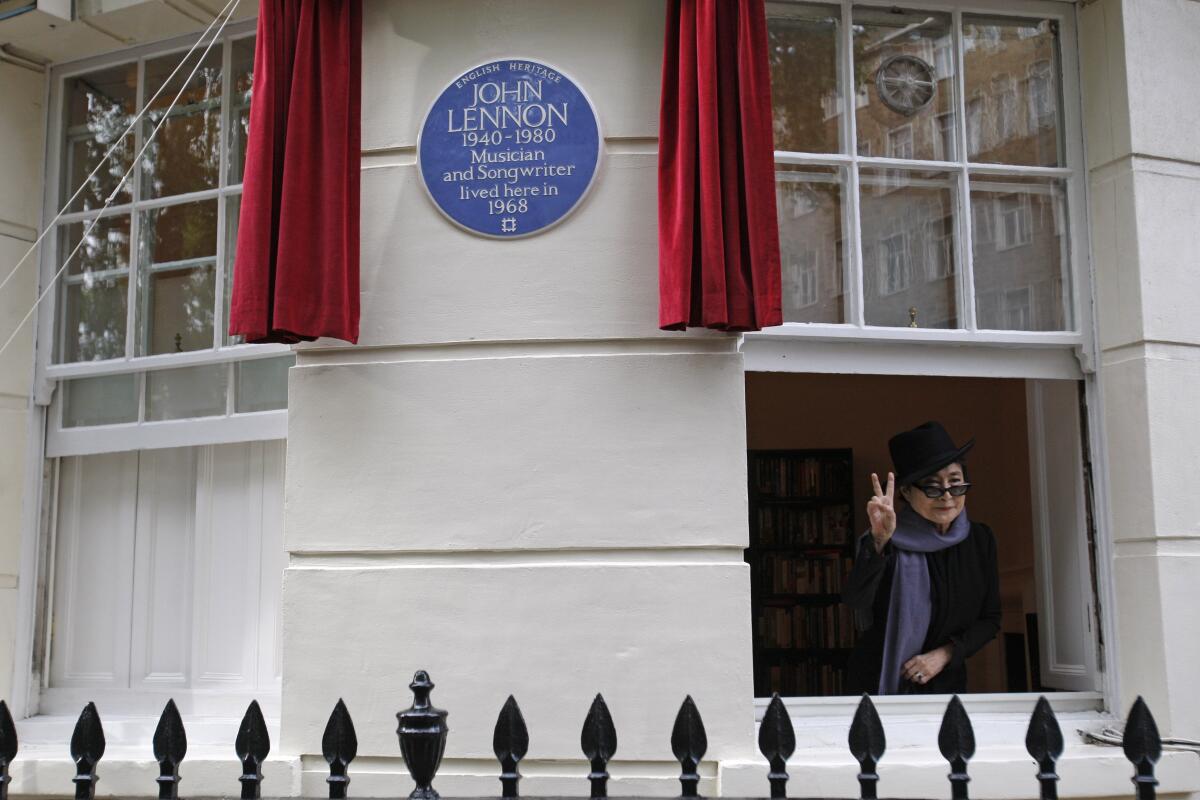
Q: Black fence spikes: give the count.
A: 13